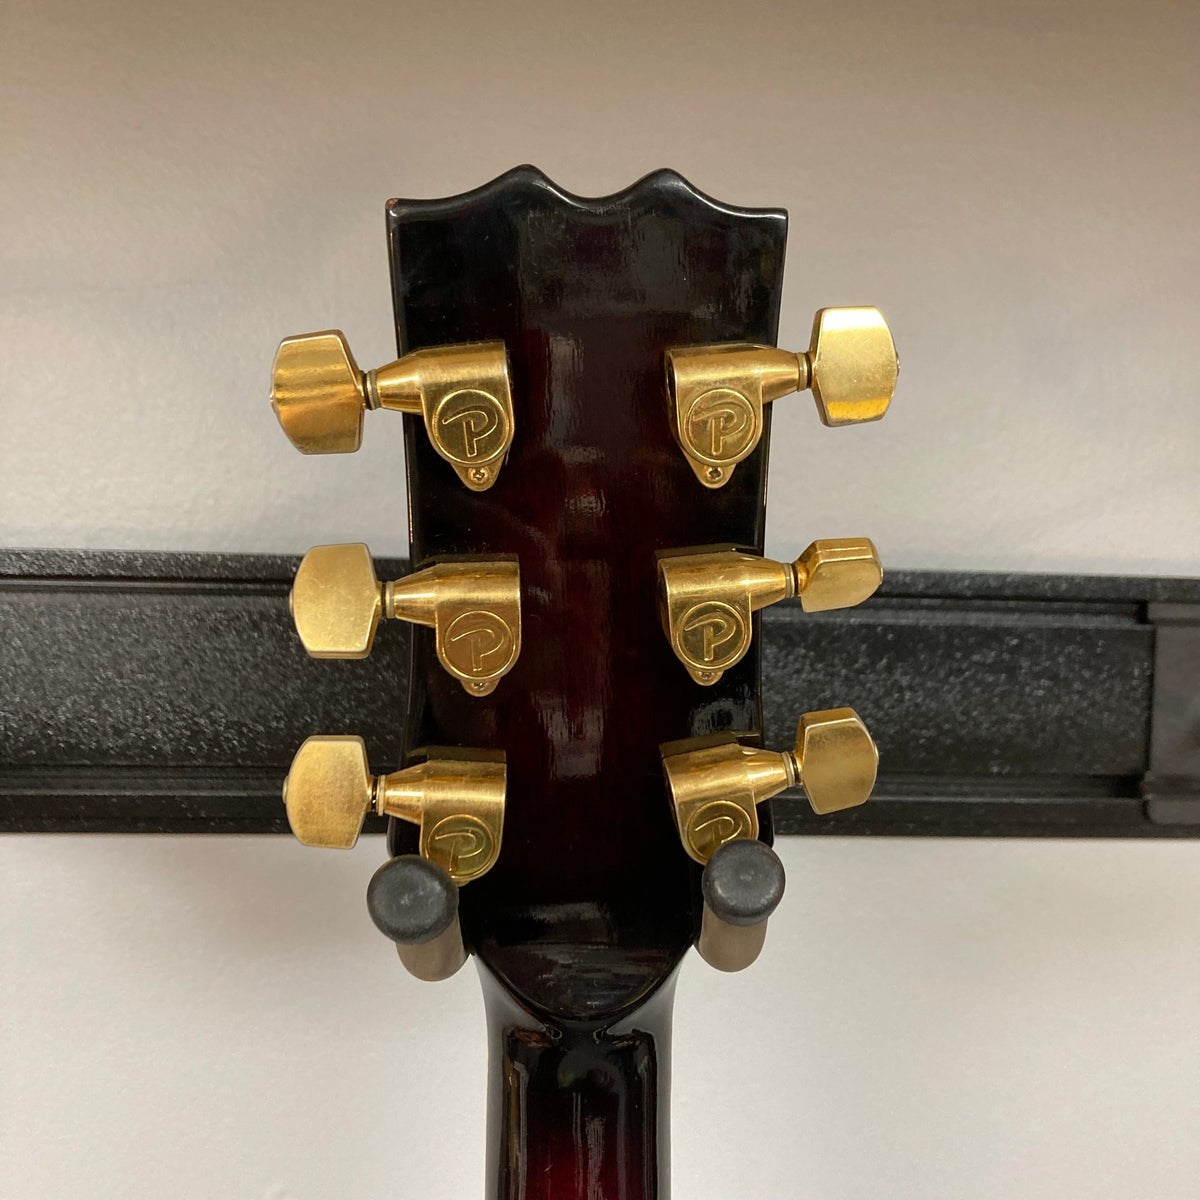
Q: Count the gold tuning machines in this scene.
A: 6